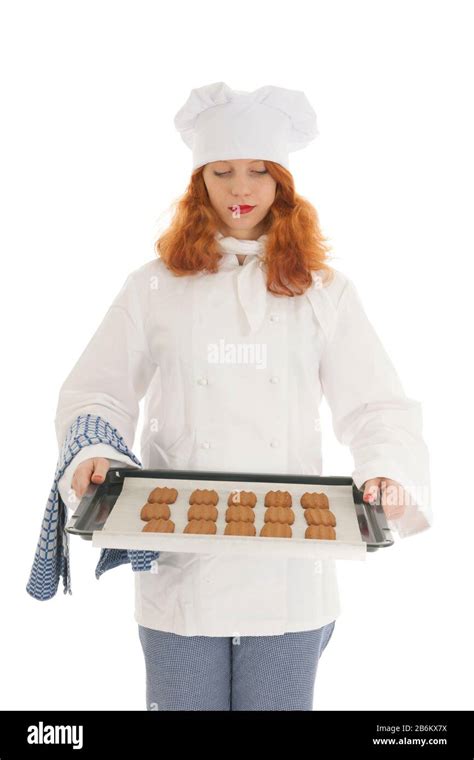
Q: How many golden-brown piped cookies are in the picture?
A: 15